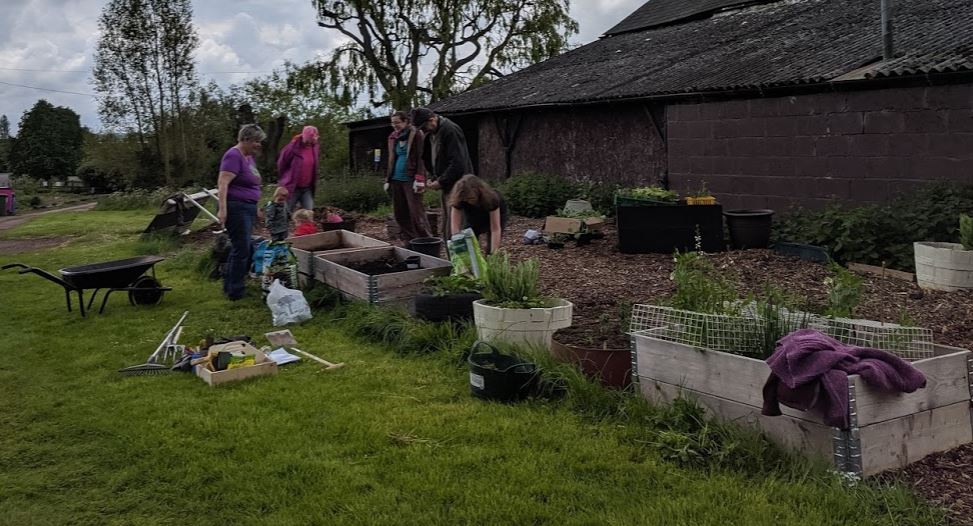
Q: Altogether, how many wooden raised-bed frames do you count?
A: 3